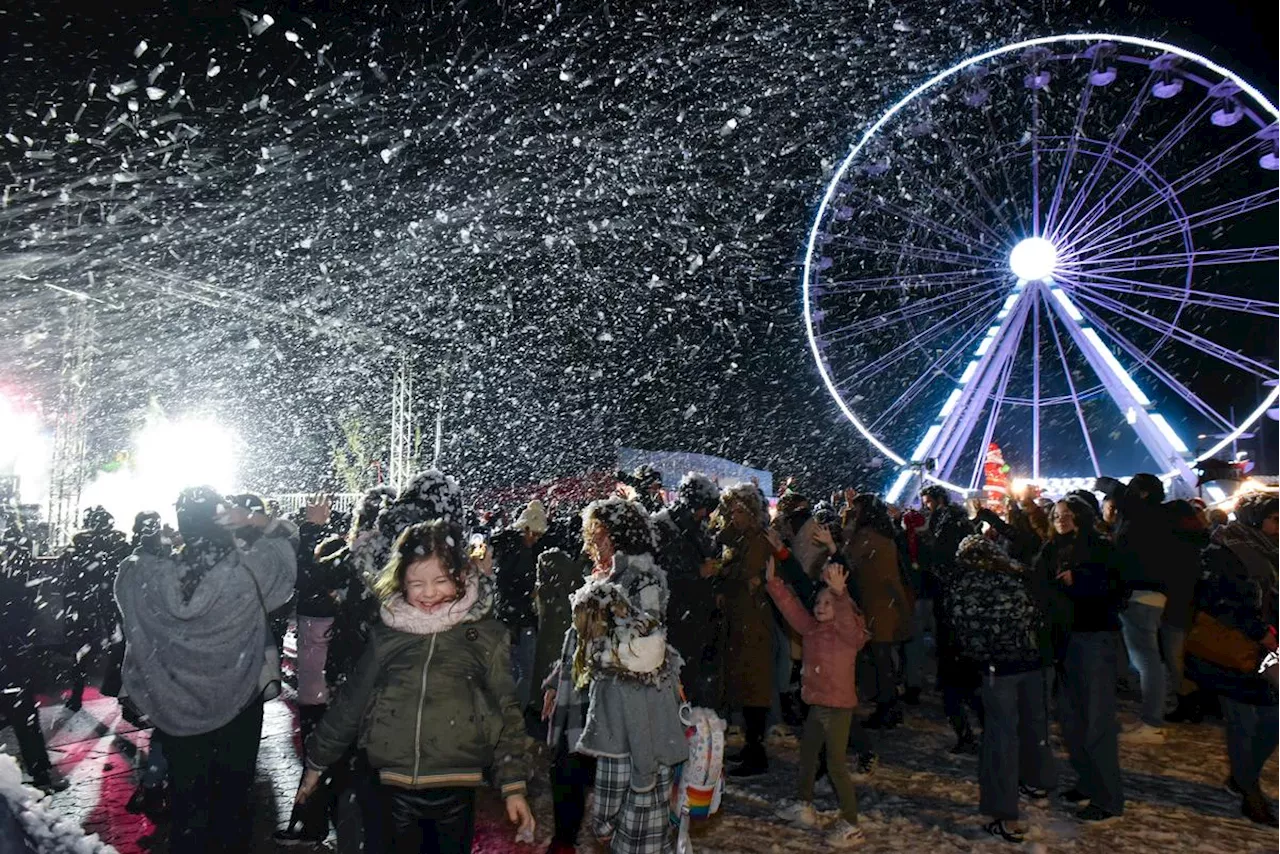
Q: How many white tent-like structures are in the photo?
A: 1